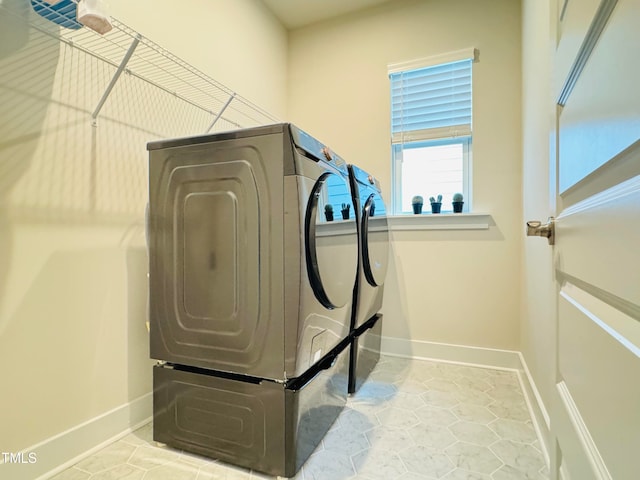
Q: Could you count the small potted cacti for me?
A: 3